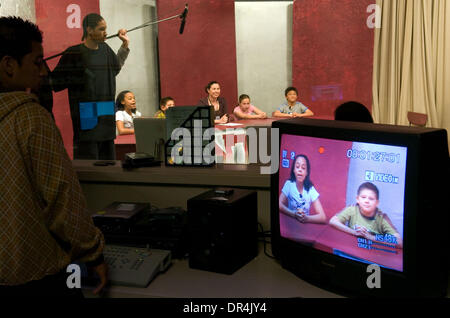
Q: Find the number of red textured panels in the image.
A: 3